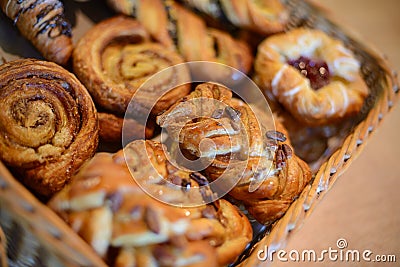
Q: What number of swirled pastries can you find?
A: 2